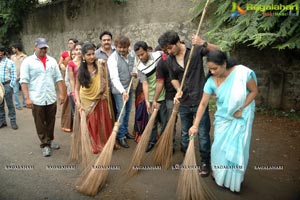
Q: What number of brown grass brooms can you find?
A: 6